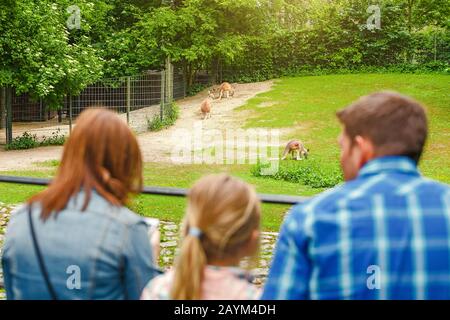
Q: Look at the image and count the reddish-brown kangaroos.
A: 3